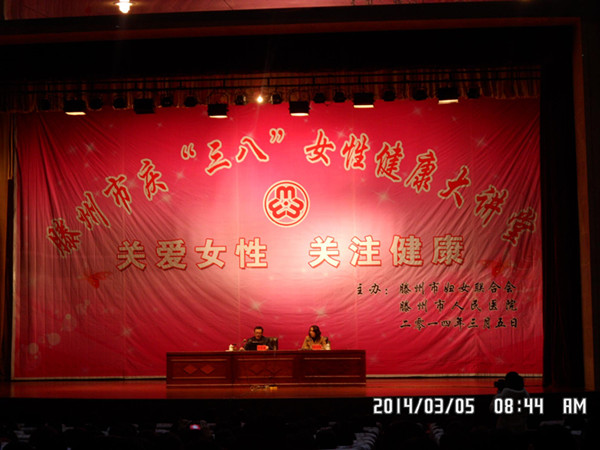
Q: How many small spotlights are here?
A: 13